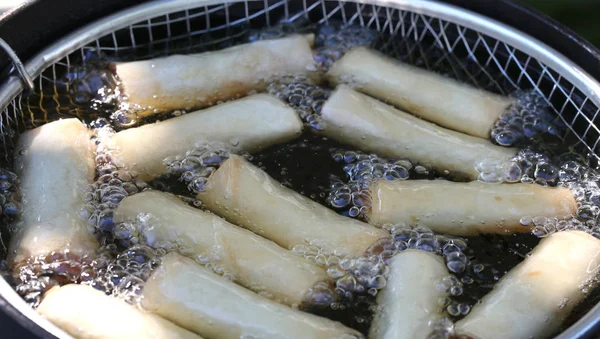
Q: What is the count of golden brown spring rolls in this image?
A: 12